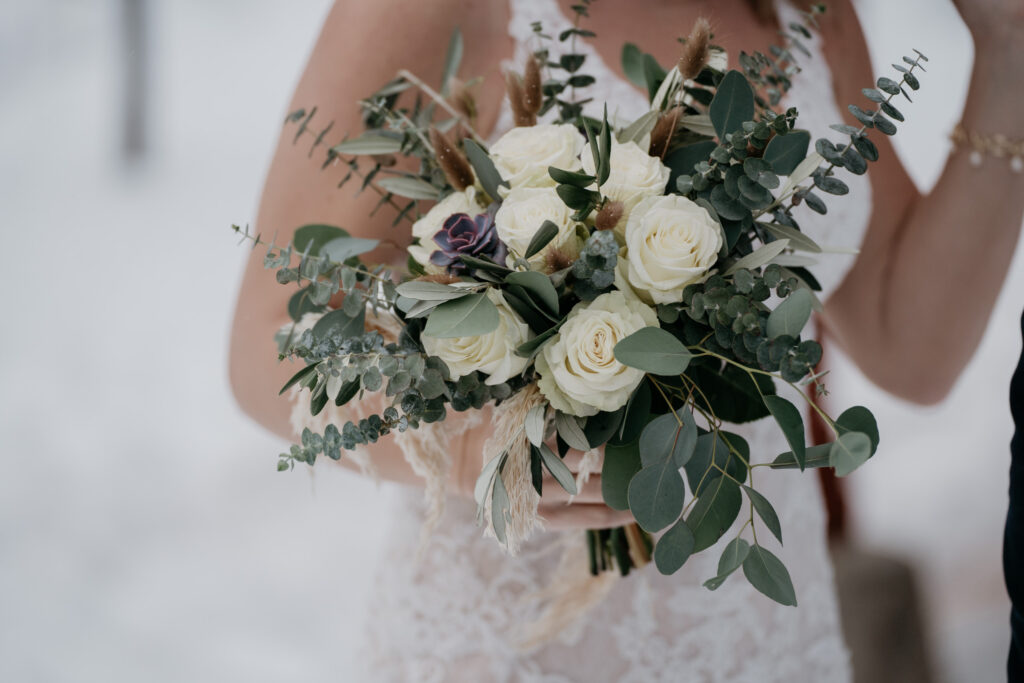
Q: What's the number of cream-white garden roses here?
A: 7